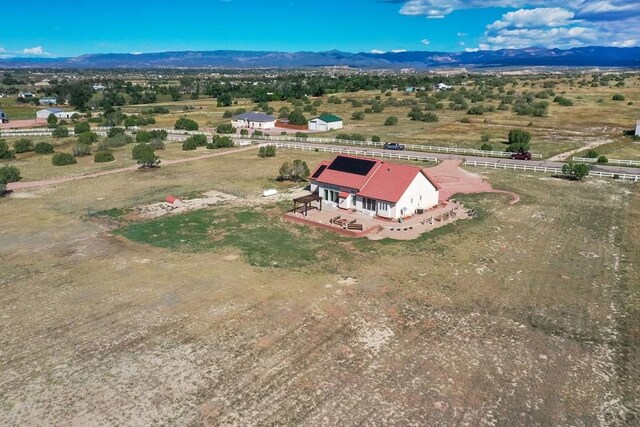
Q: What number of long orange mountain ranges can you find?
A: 0